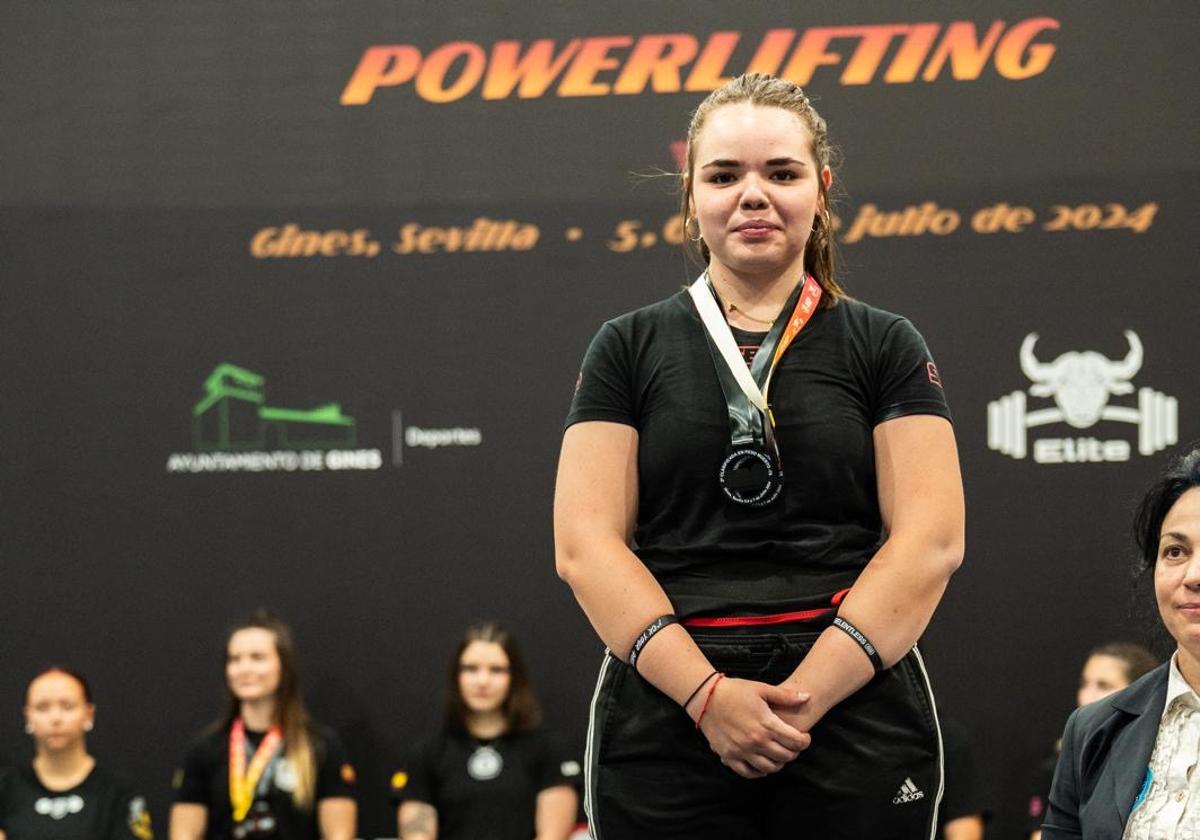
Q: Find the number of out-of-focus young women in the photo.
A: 4